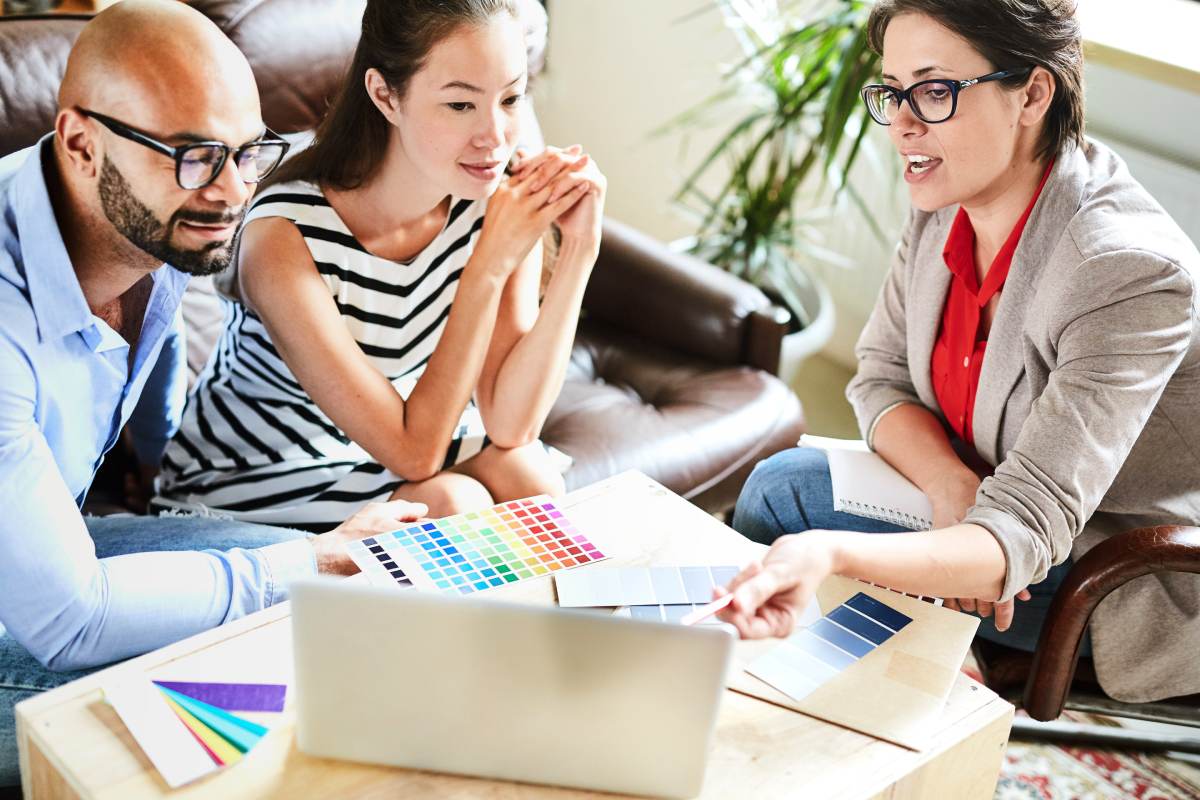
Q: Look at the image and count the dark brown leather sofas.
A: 1